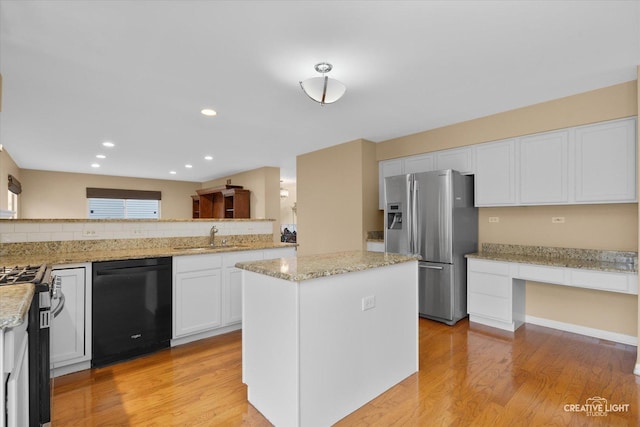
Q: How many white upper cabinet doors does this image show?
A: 6